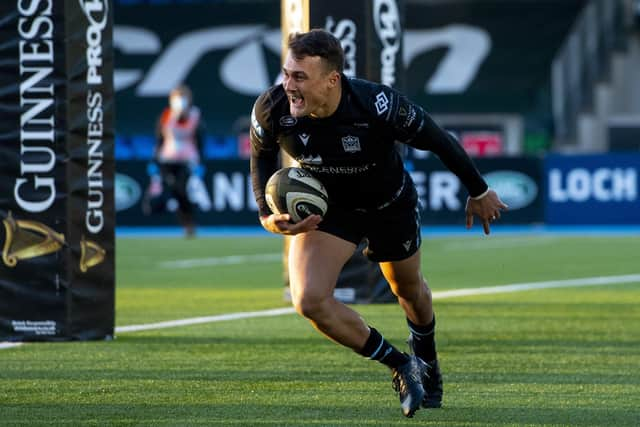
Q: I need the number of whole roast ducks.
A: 0